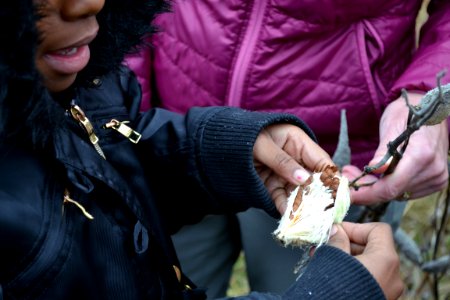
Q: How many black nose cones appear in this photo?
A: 0